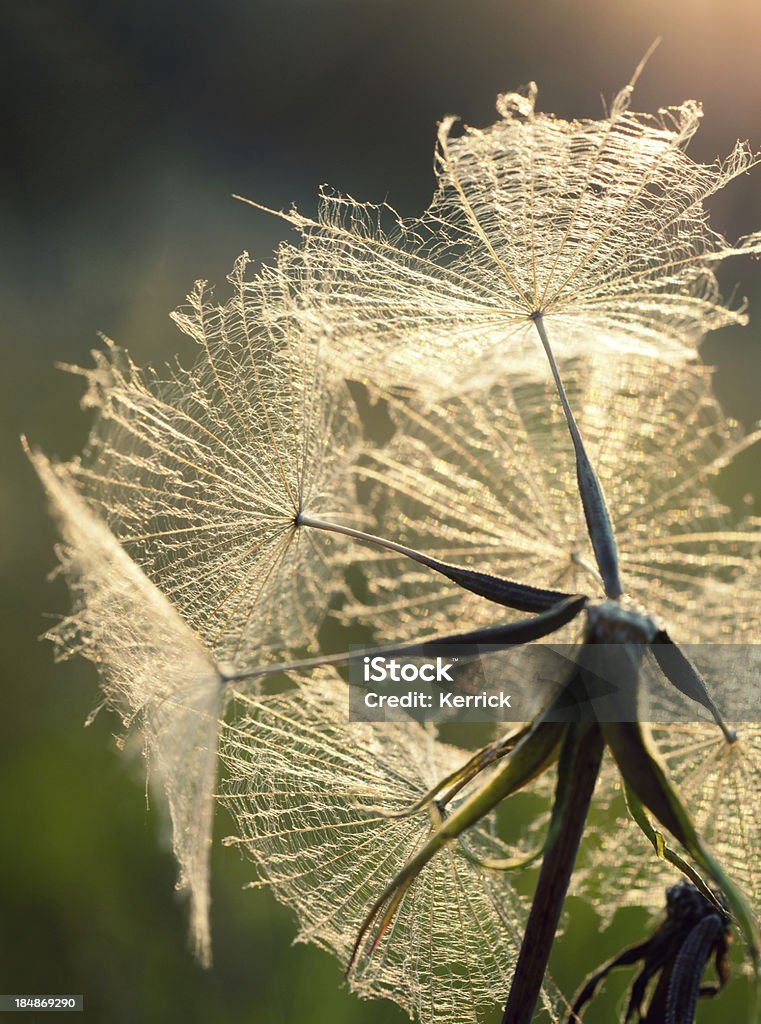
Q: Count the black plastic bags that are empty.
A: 0